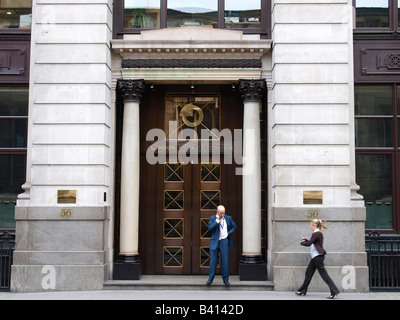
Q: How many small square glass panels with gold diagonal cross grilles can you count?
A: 8